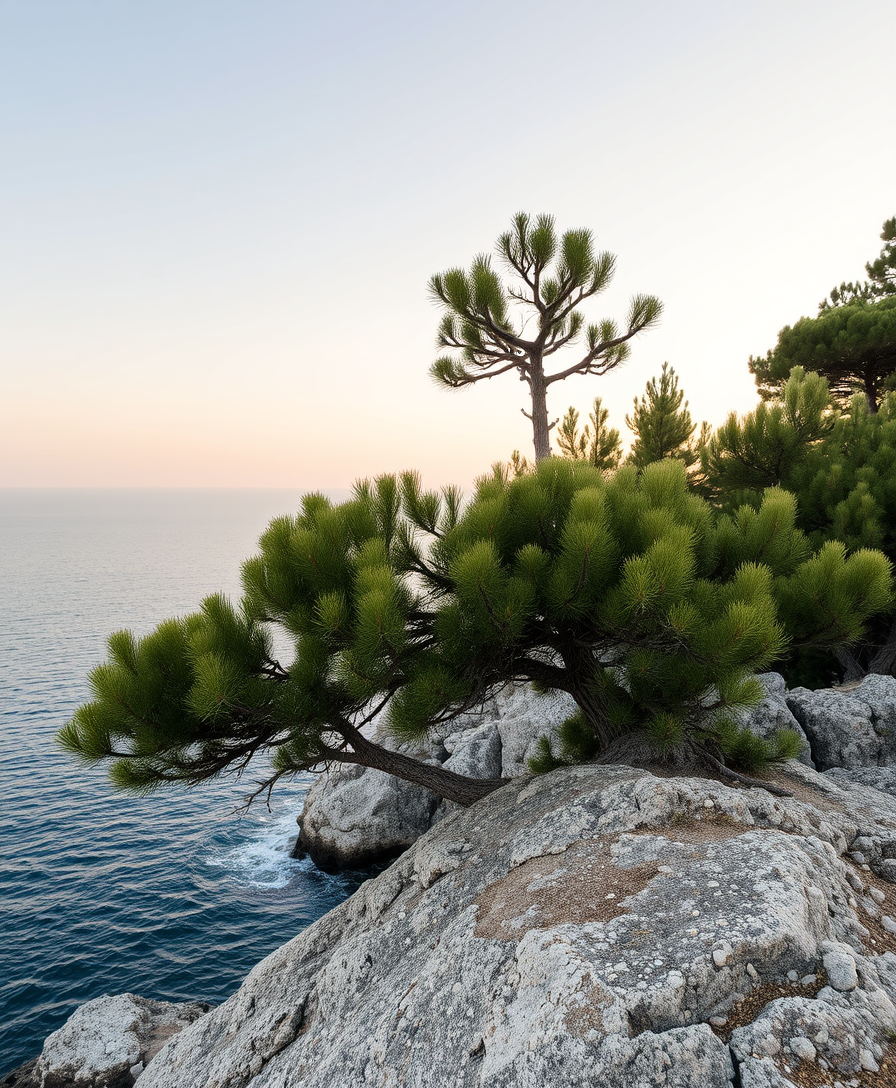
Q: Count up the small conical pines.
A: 3